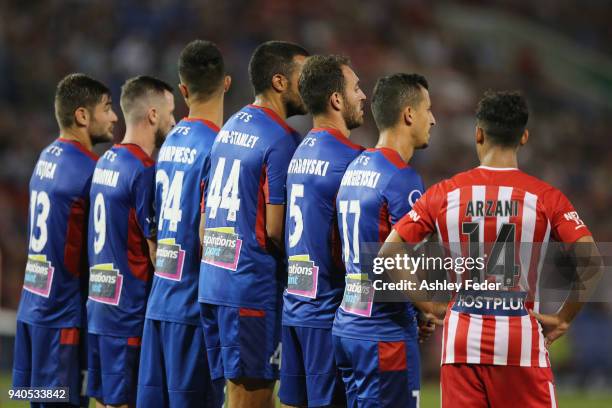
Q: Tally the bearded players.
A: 4